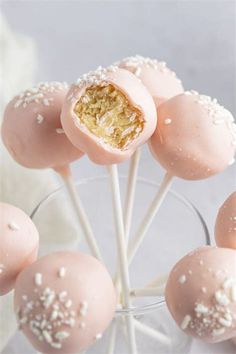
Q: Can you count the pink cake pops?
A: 8